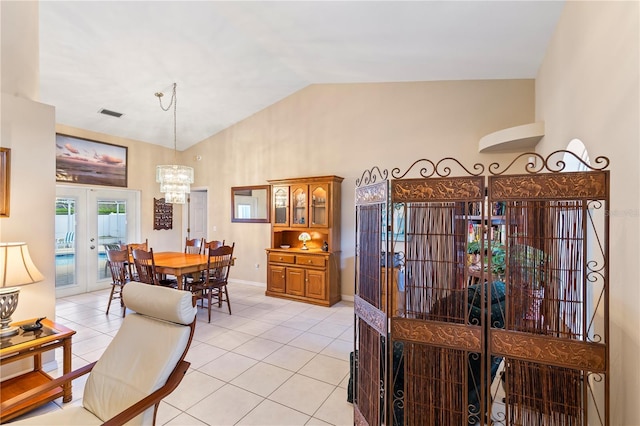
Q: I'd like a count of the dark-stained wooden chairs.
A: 6